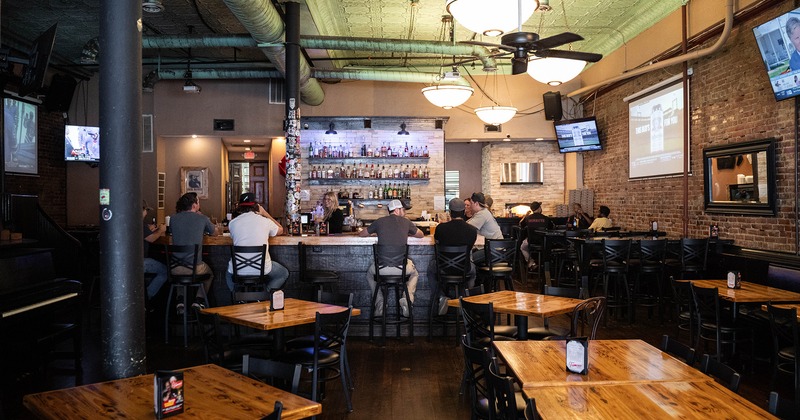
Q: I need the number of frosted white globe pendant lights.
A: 4